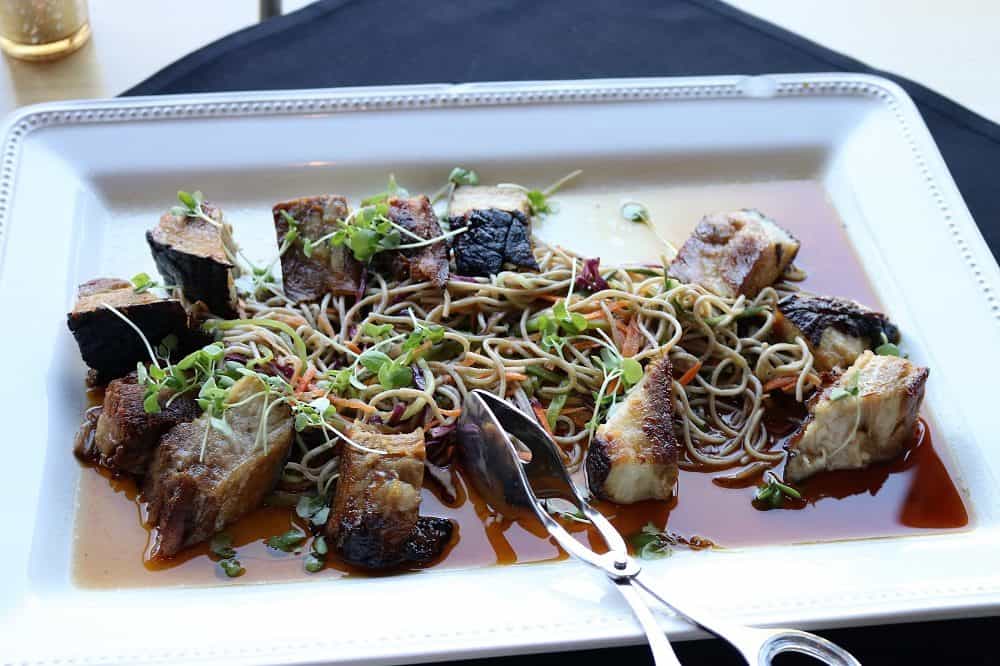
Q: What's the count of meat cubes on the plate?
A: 12